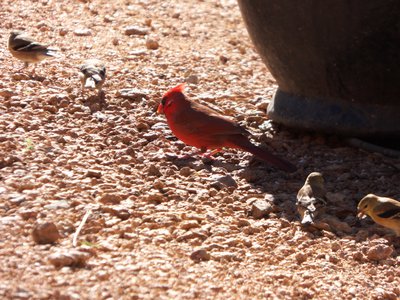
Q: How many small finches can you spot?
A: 4